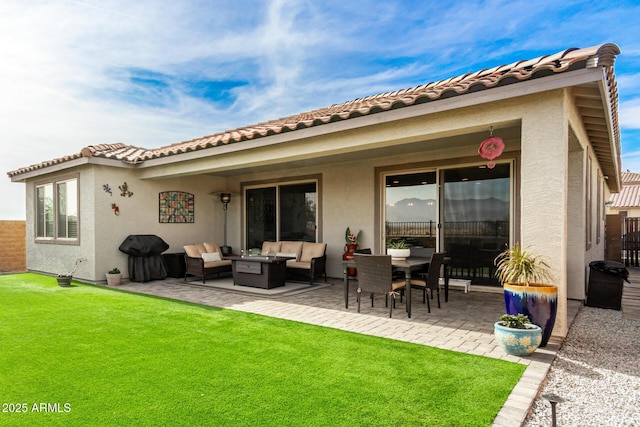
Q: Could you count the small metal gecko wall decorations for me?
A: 3